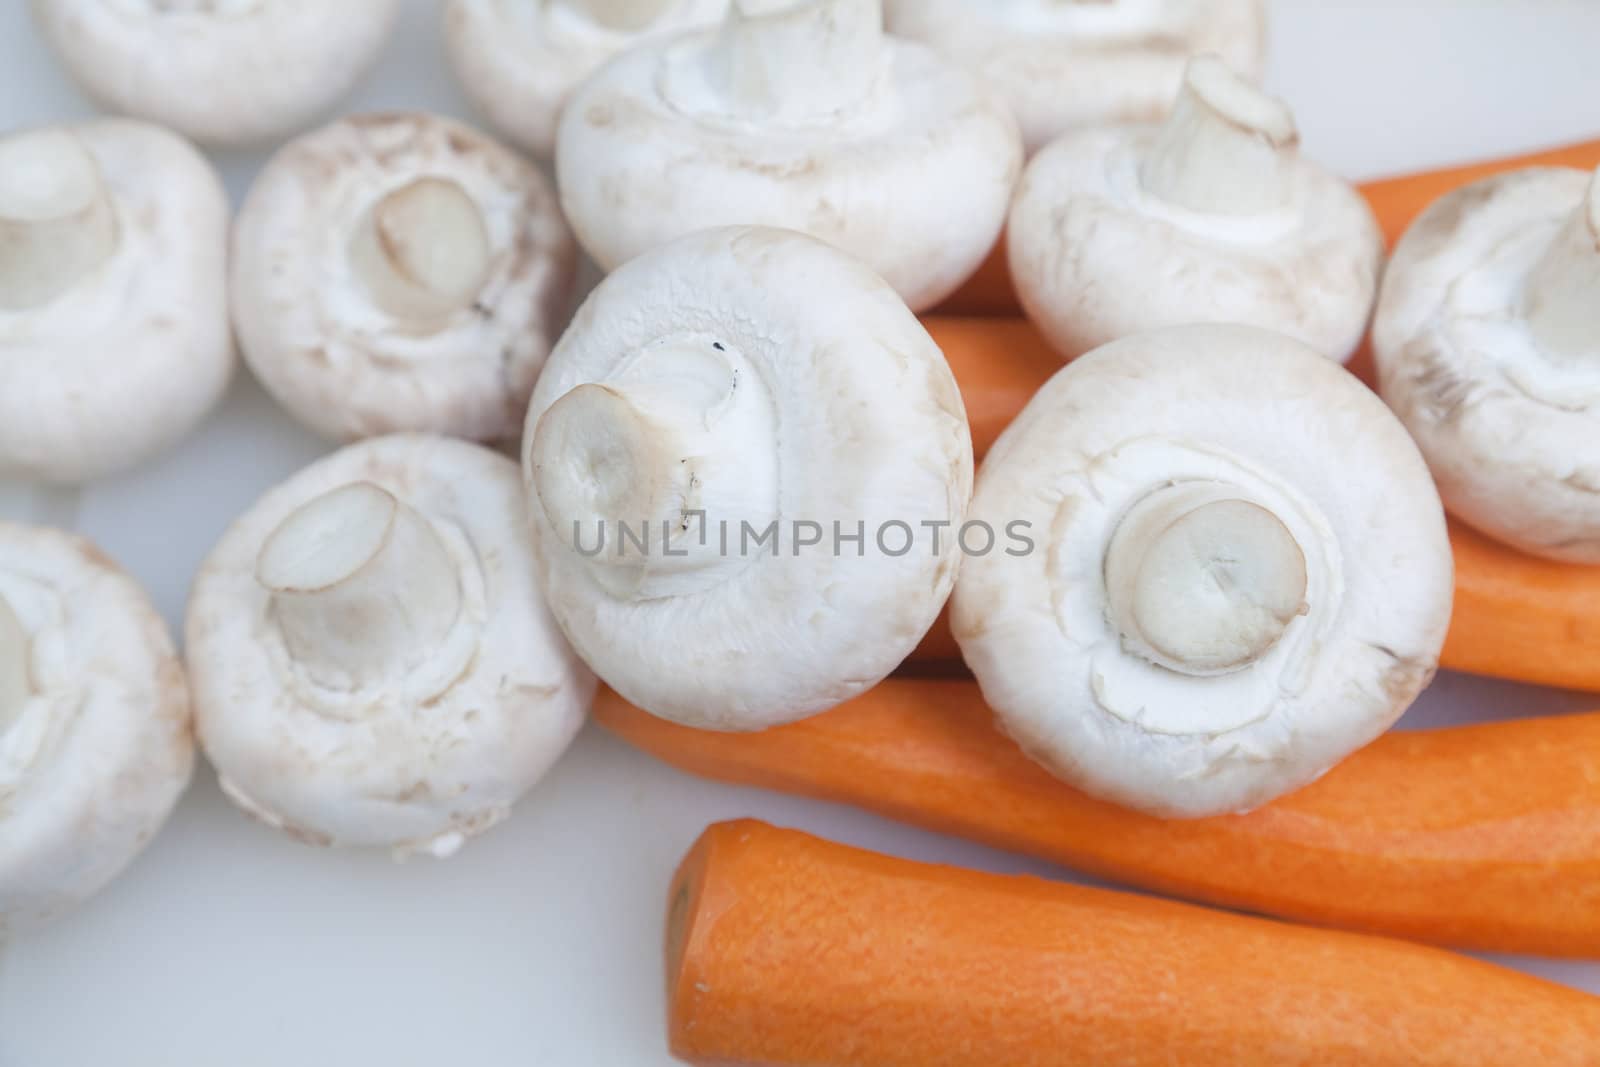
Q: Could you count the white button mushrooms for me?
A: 12